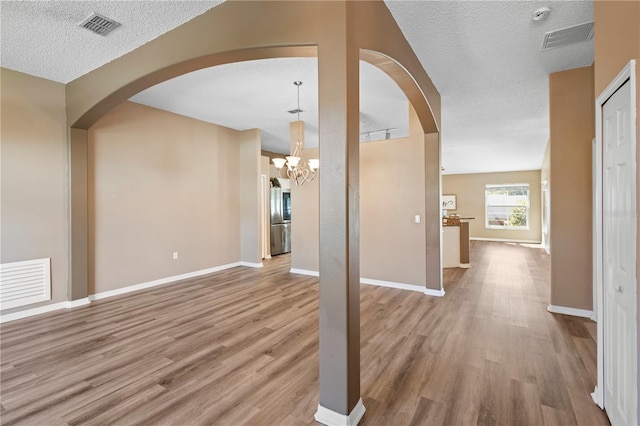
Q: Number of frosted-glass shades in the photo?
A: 5